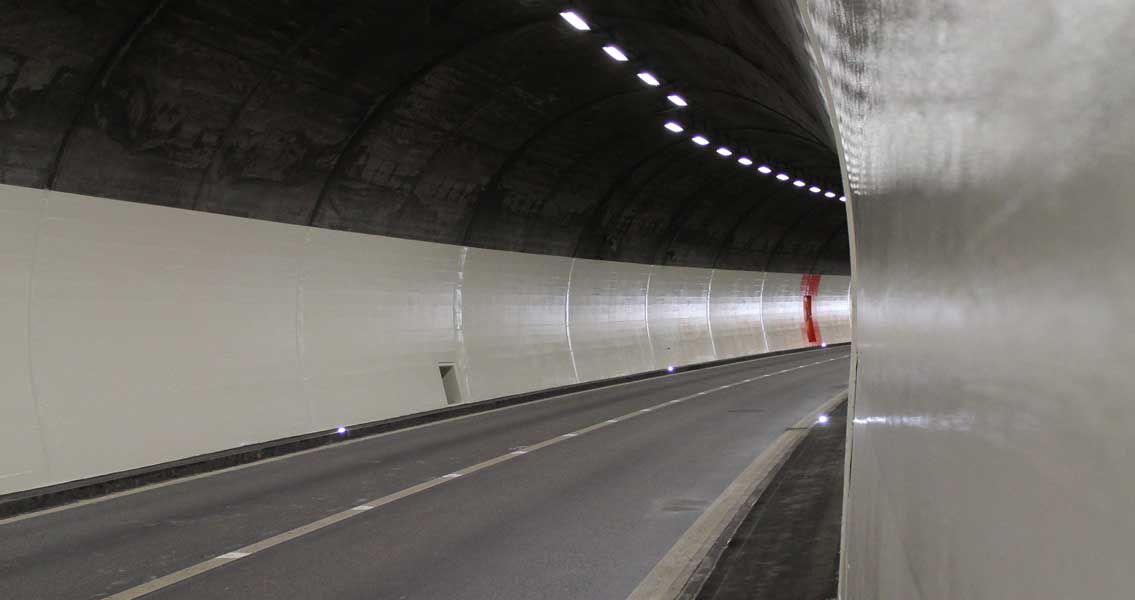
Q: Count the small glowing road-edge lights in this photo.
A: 4